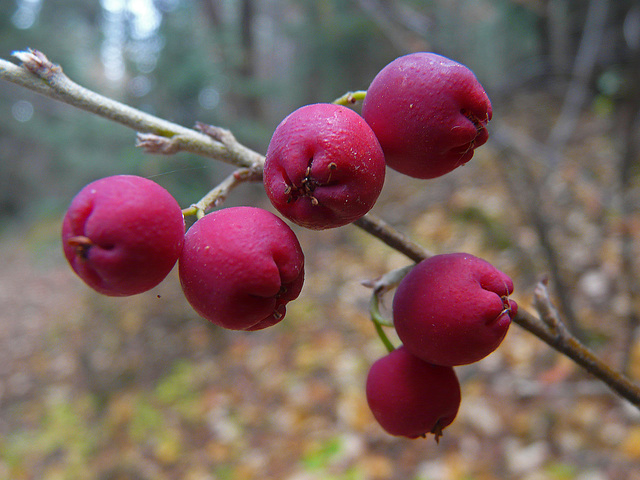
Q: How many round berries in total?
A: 6